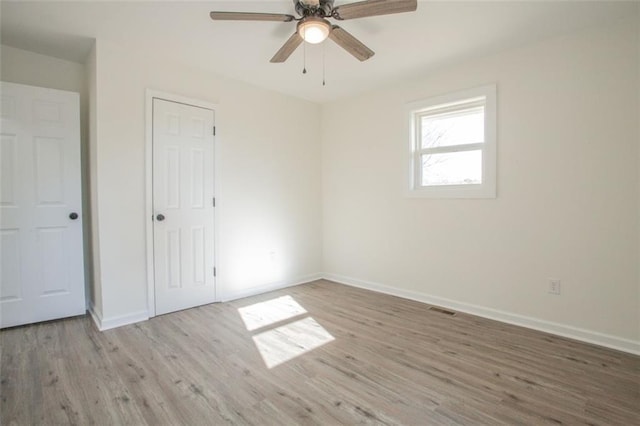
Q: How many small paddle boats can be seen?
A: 0